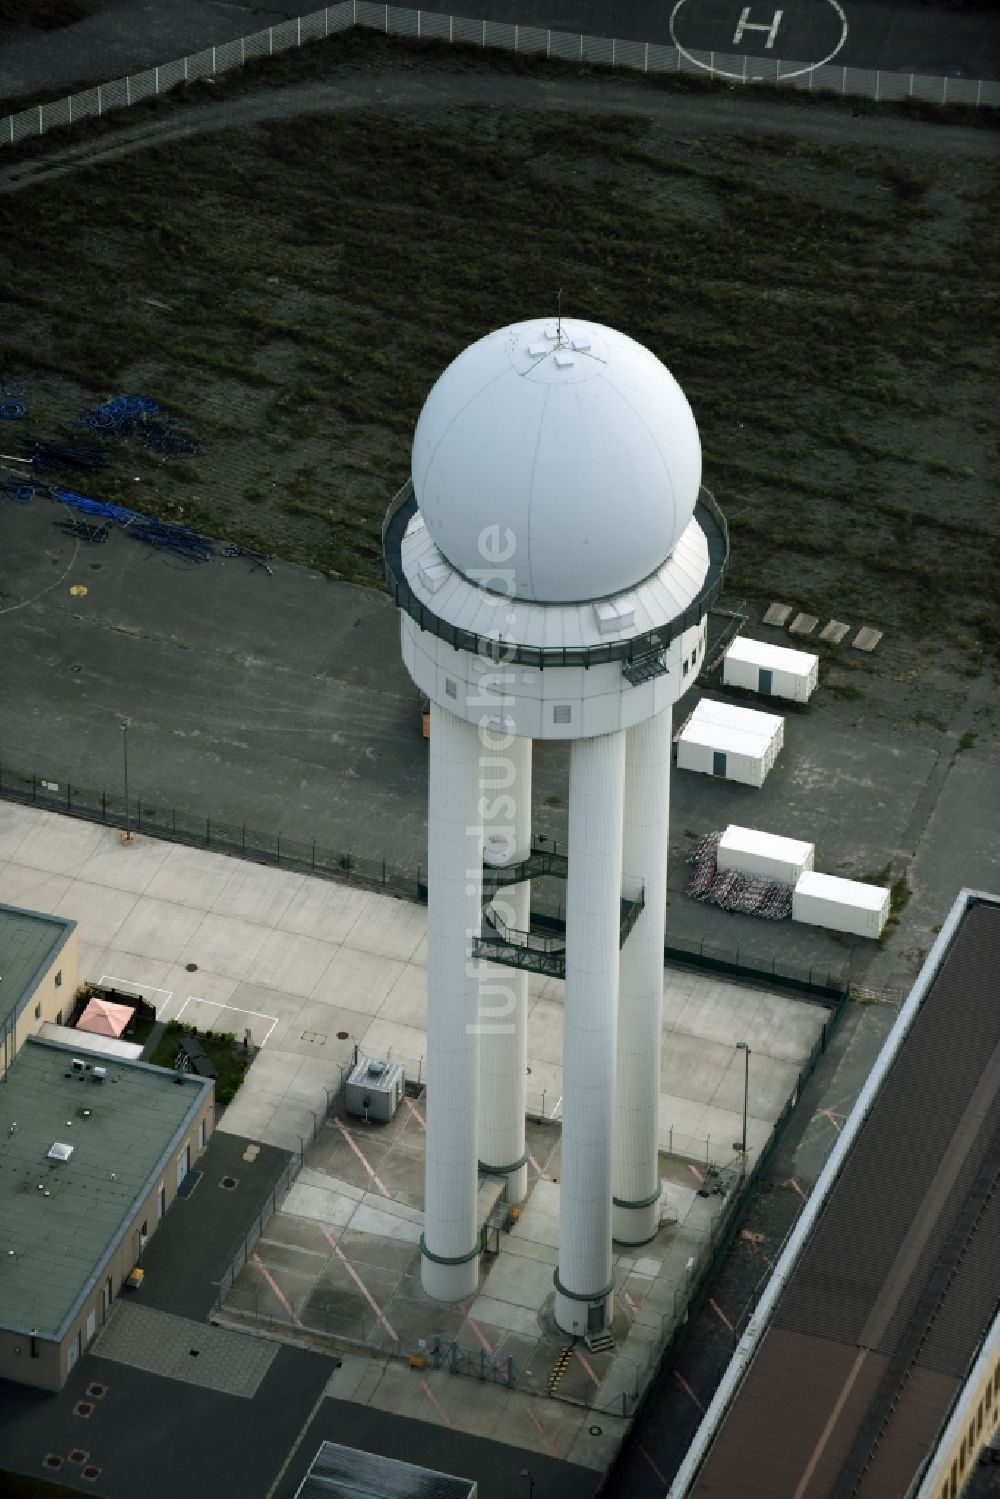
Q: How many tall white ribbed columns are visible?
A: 4